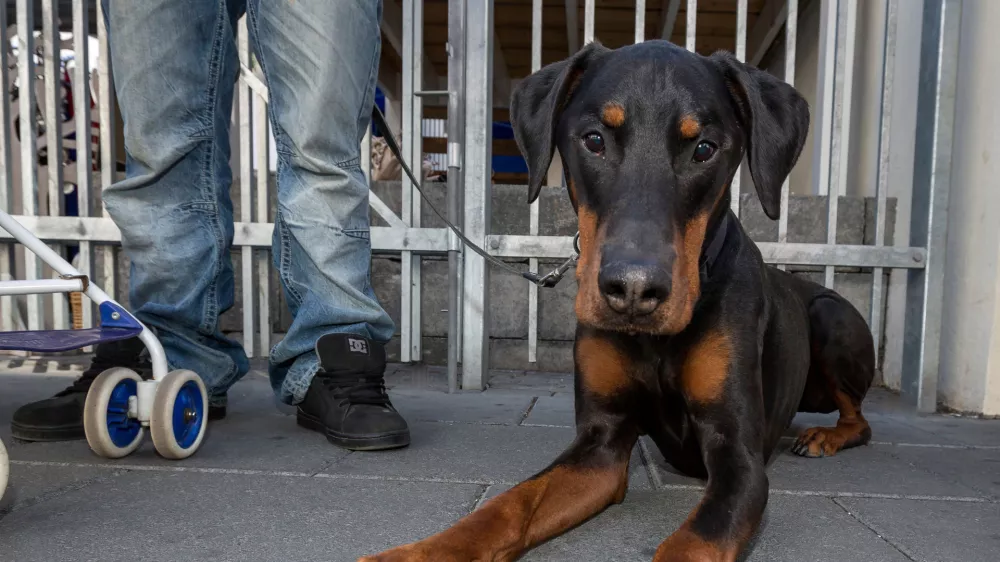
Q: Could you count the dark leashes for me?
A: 1